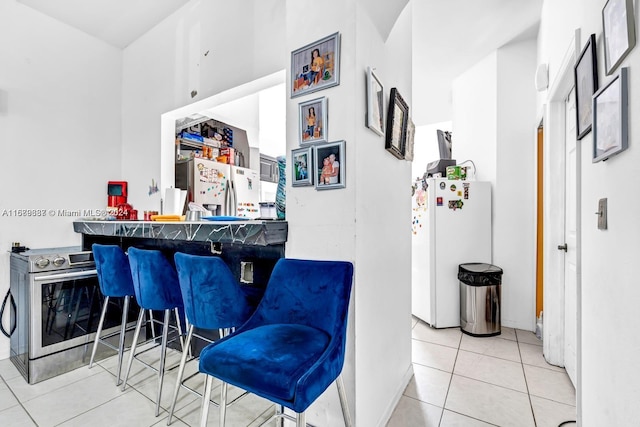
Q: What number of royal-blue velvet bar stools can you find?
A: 4